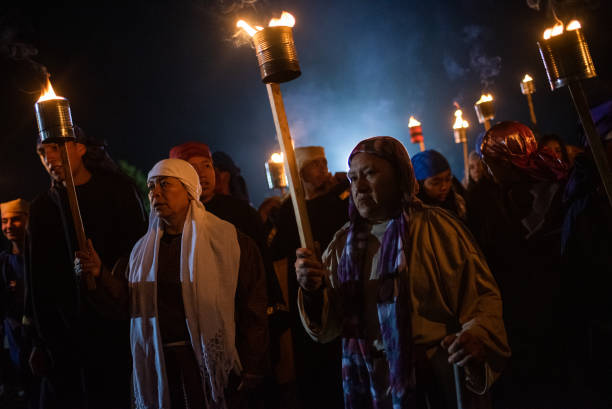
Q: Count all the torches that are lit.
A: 8